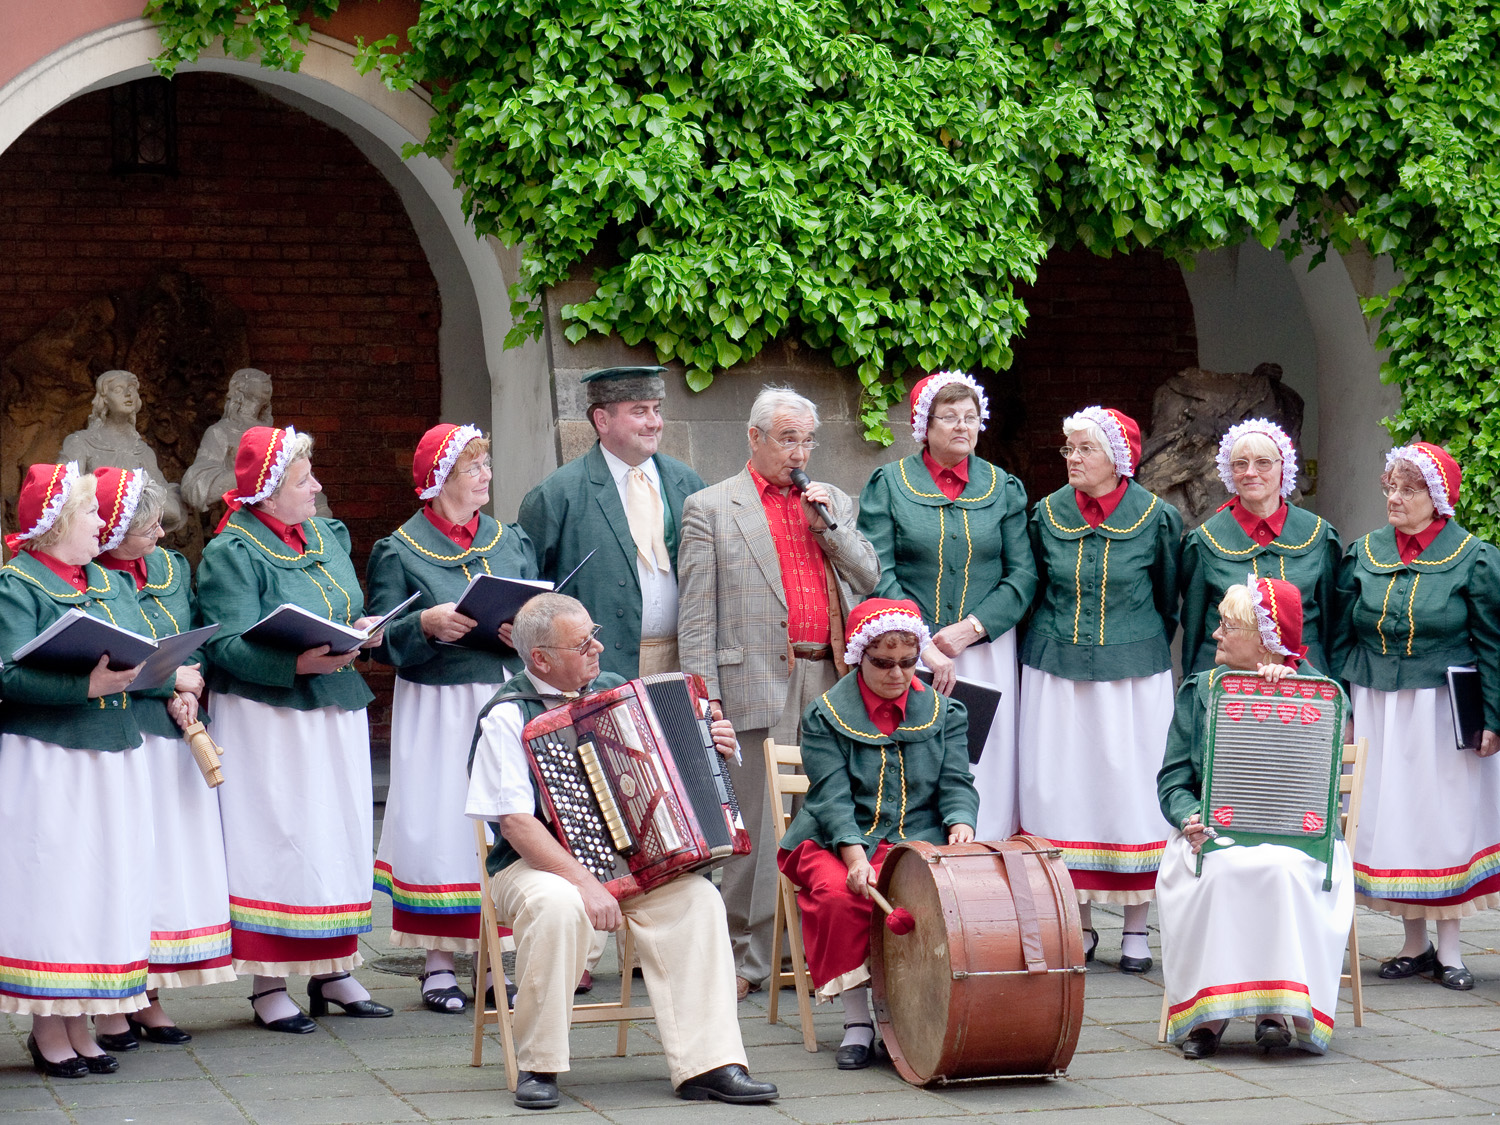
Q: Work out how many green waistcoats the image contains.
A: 1